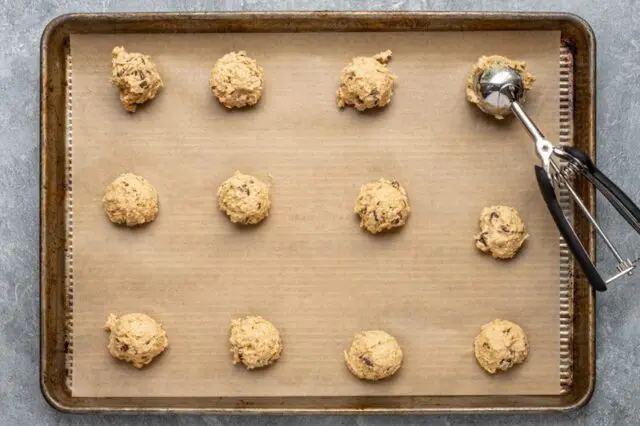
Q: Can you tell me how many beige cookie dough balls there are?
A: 12